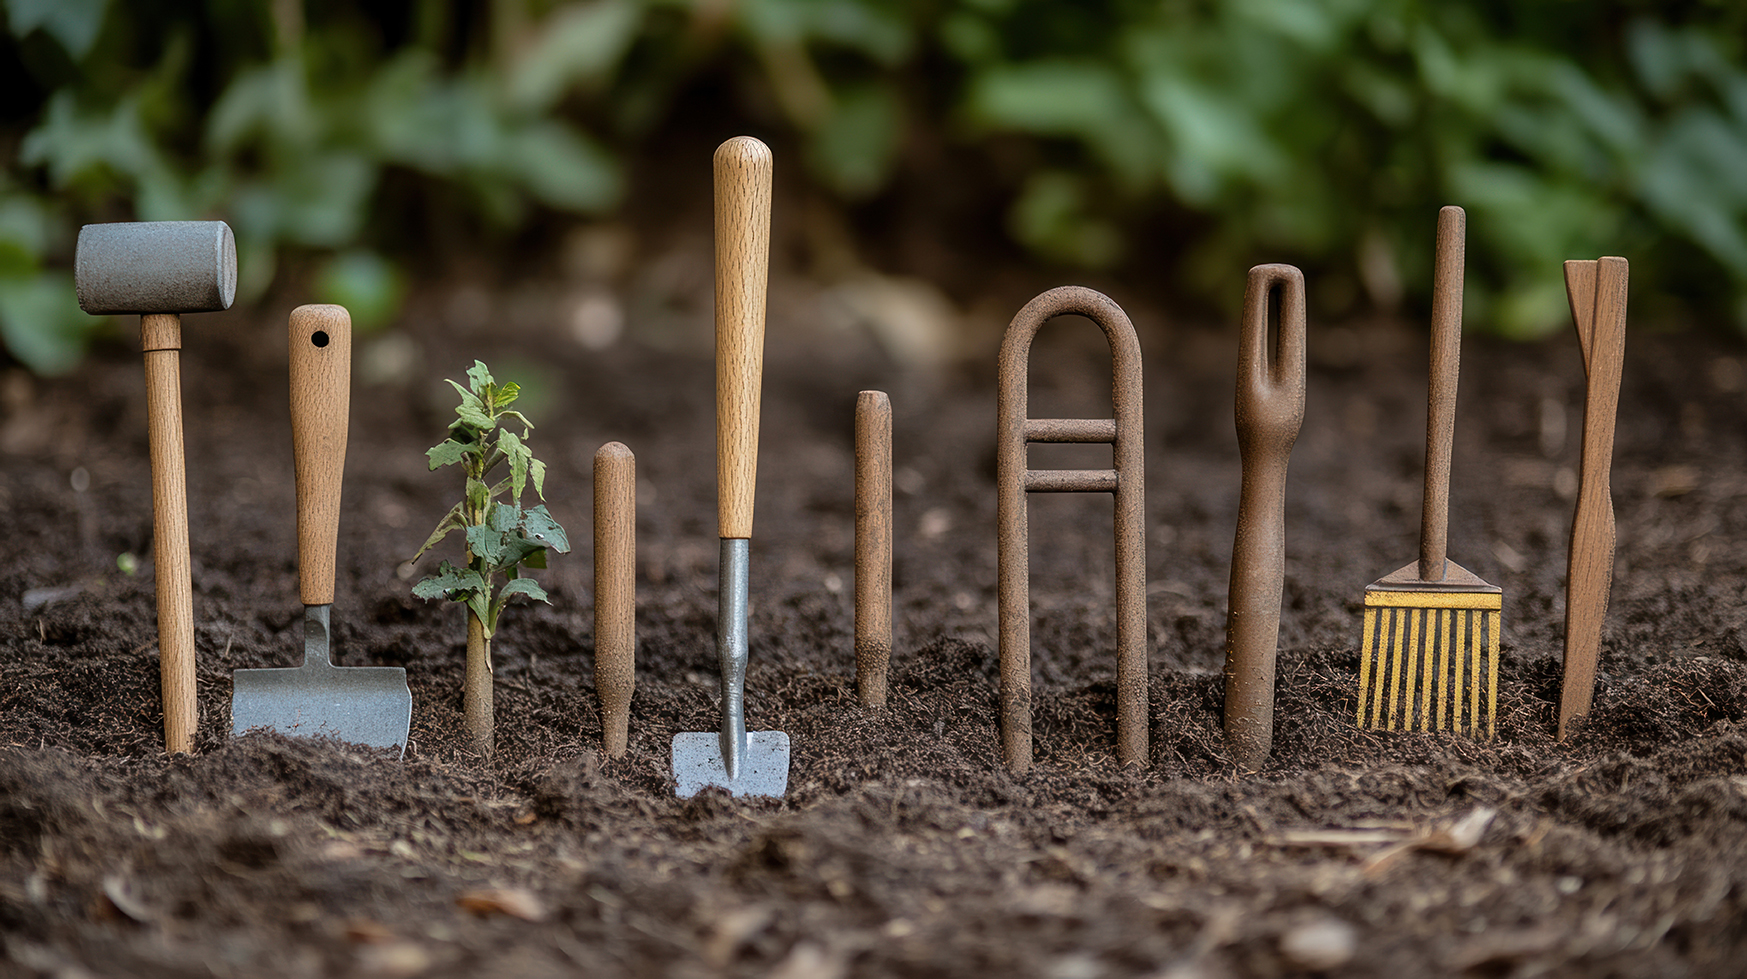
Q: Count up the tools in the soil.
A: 9